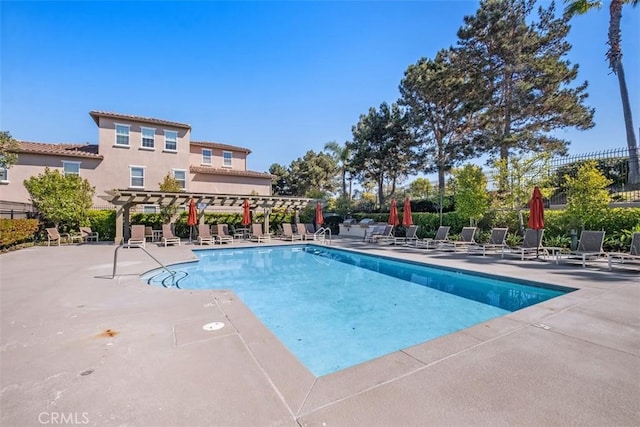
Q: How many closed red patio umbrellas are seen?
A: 6